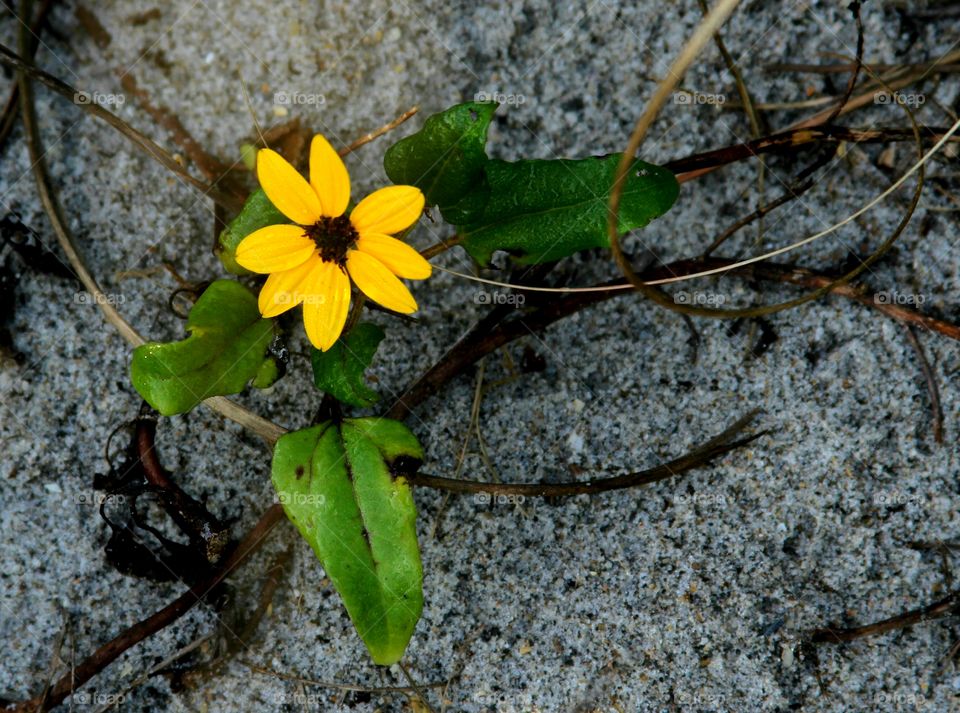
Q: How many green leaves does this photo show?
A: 6